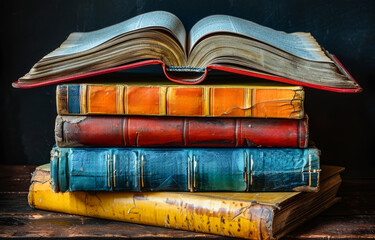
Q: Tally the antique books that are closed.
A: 4